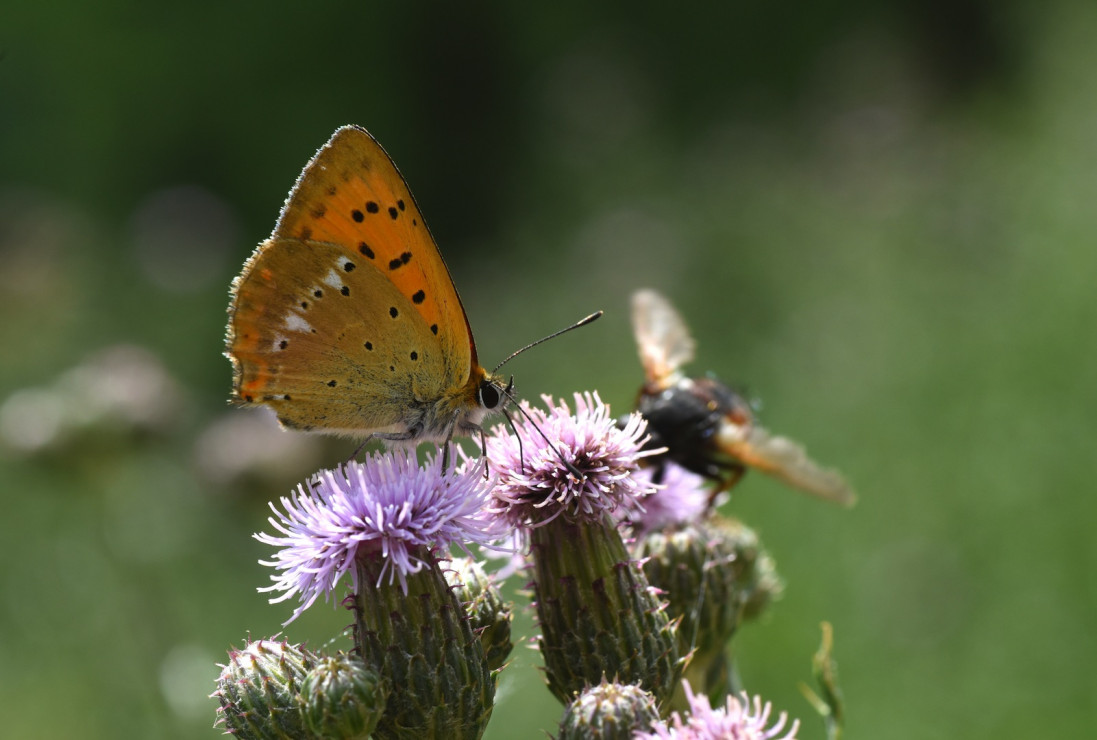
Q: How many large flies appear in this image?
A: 1